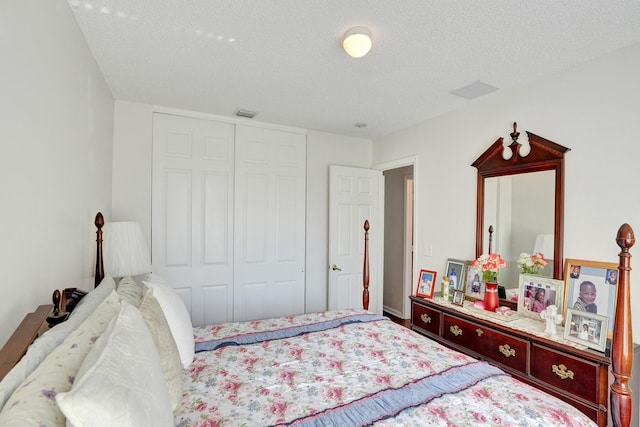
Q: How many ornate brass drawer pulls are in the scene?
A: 4